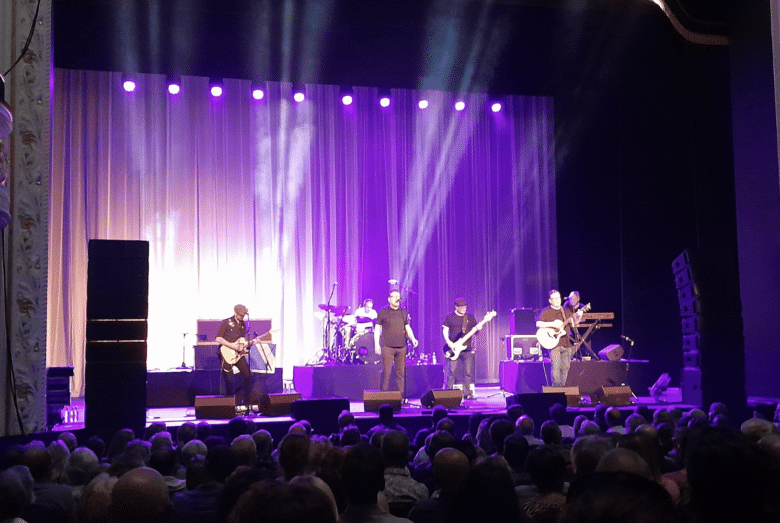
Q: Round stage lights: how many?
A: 10